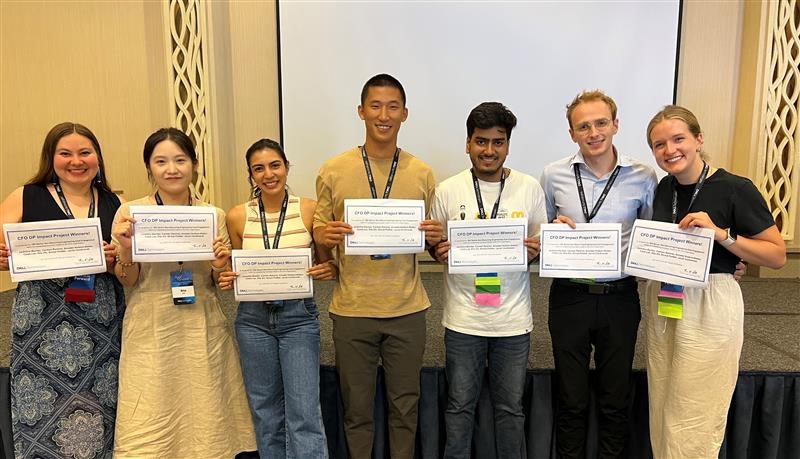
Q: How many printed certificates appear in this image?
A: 7